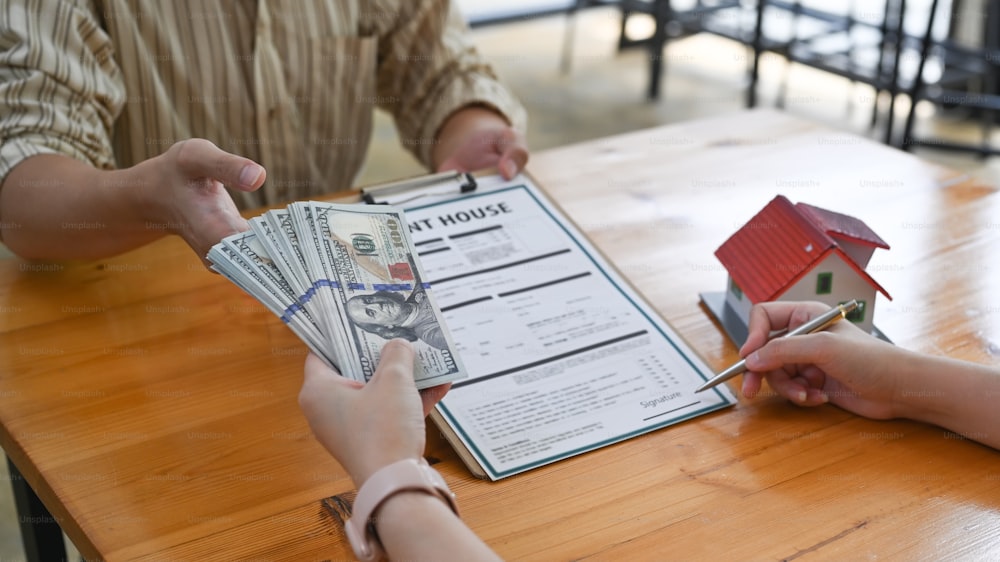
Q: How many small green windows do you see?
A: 3